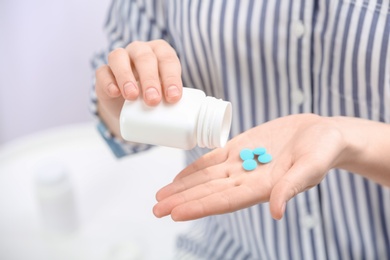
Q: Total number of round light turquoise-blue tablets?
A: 4